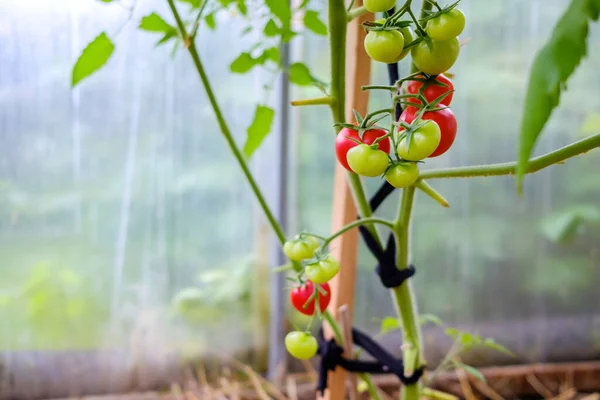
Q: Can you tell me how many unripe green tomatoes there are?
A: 11